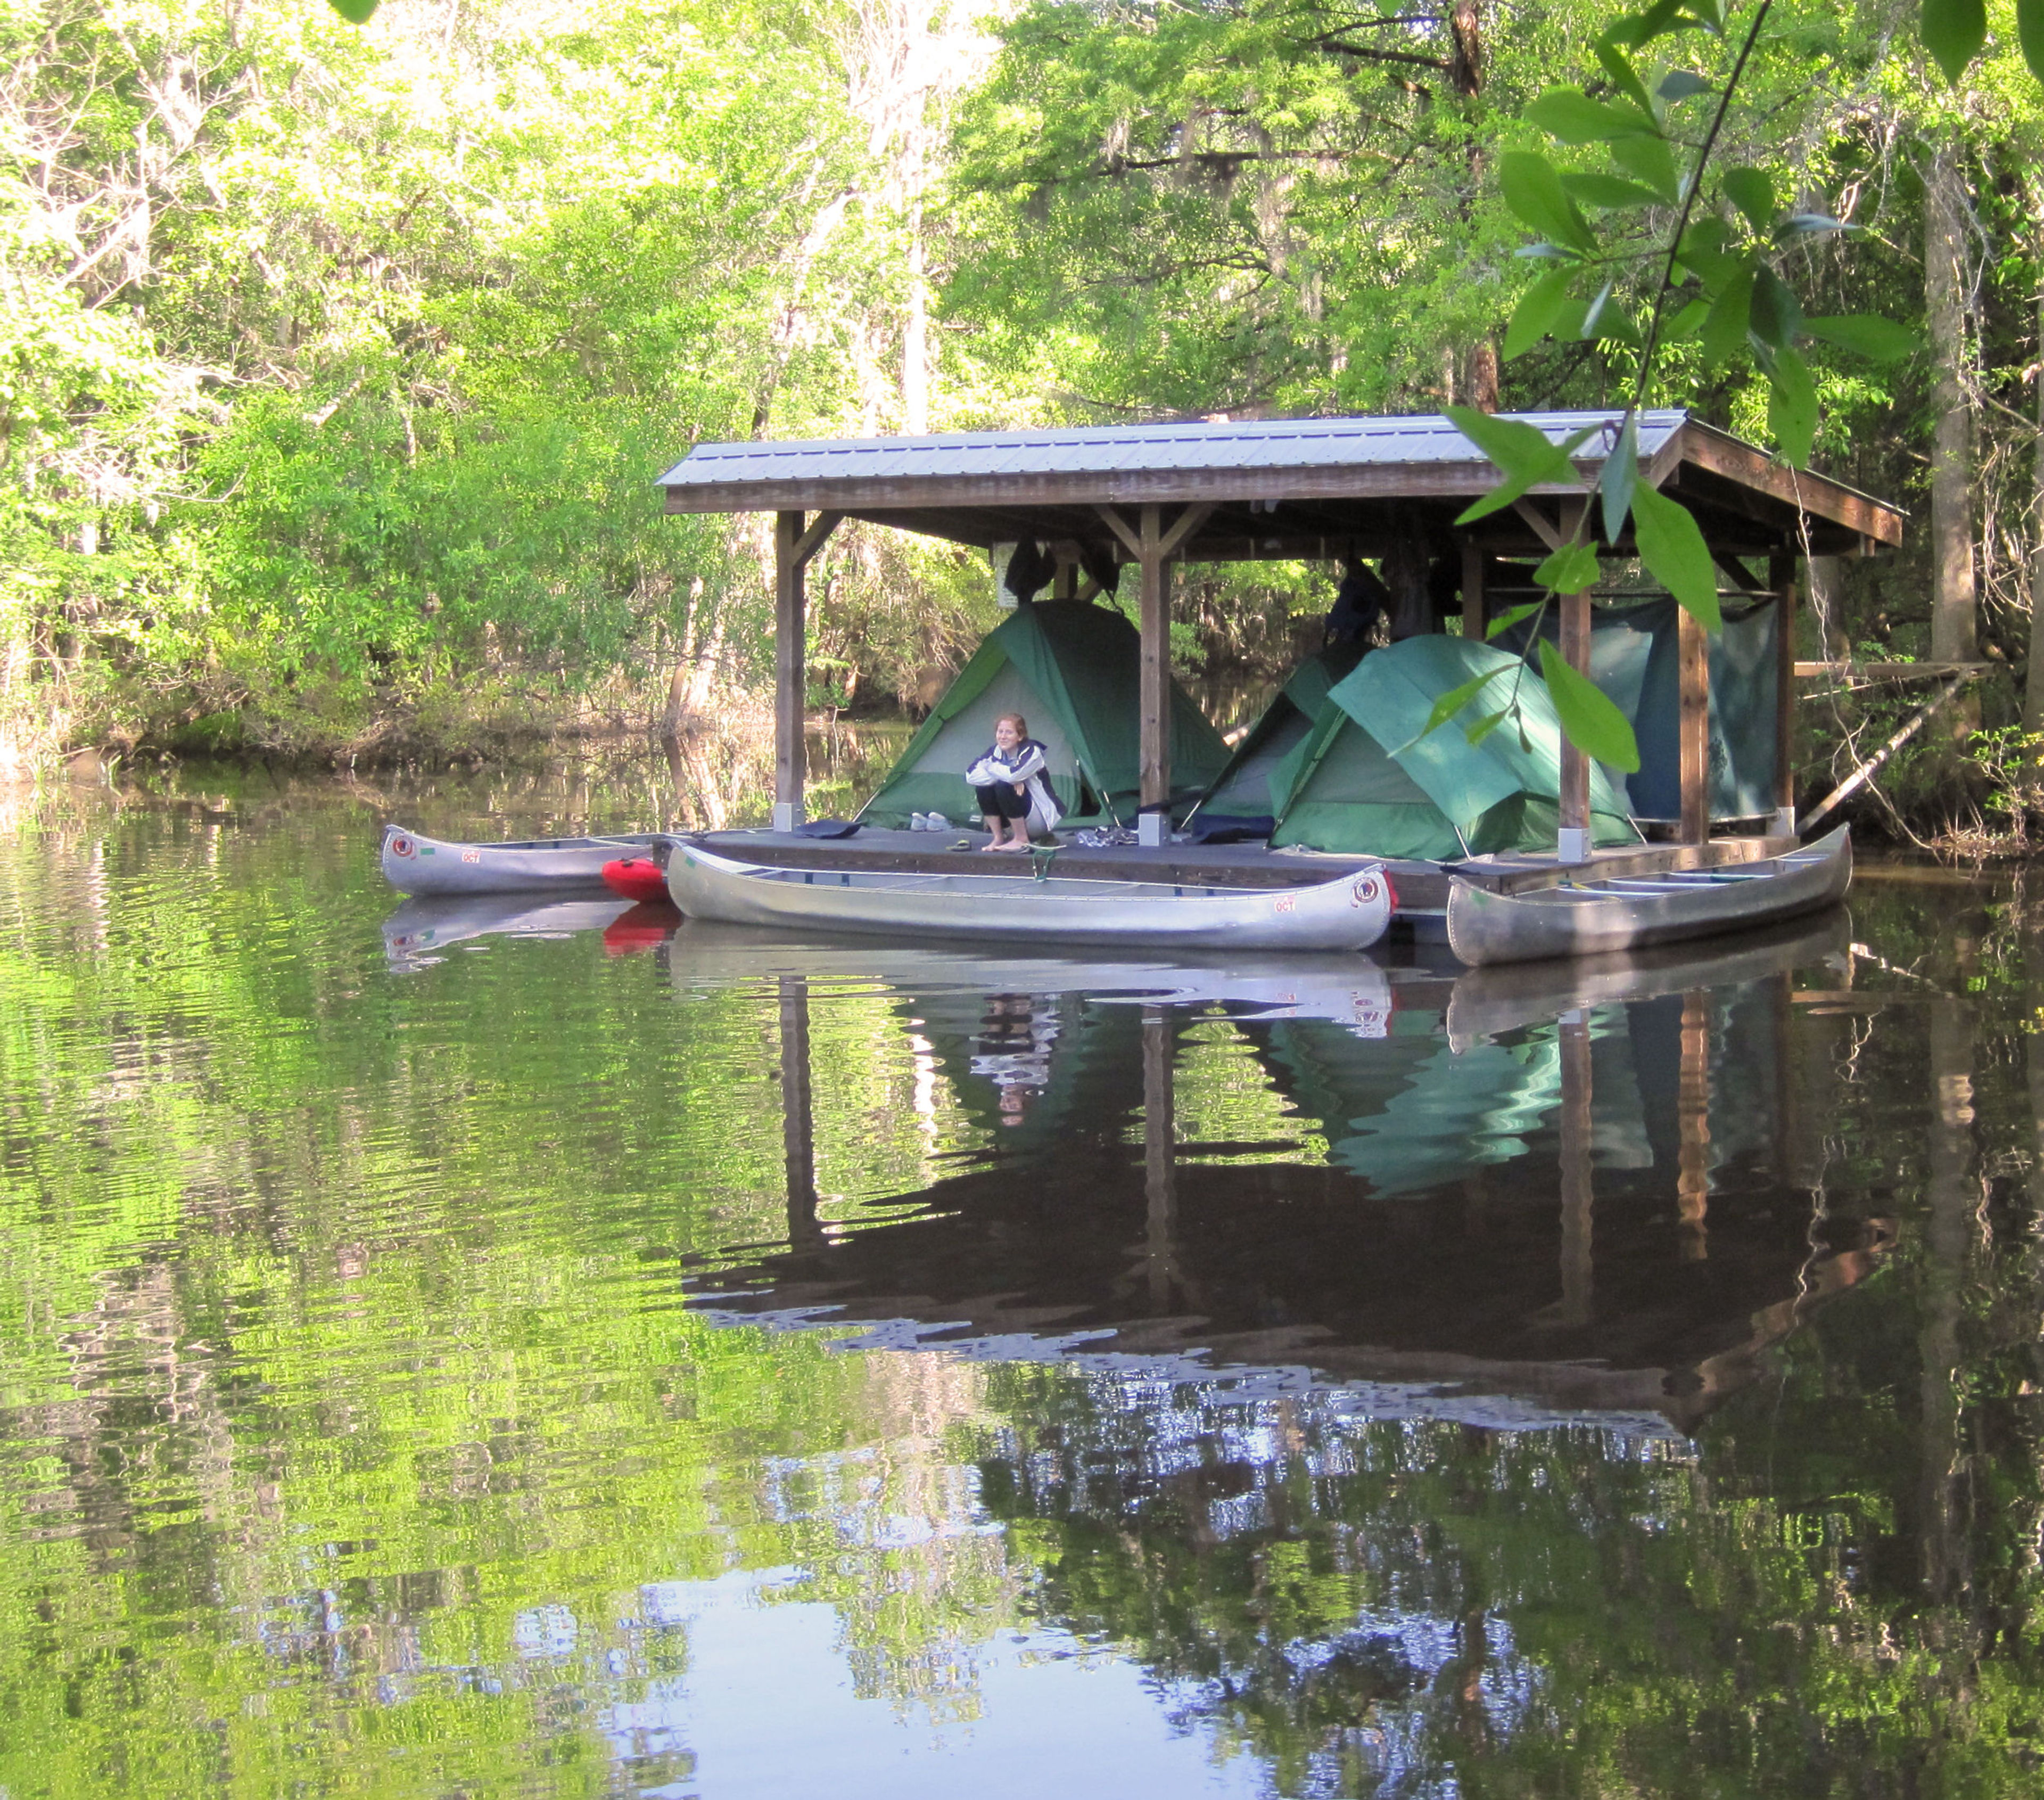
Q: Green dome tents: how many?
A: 3